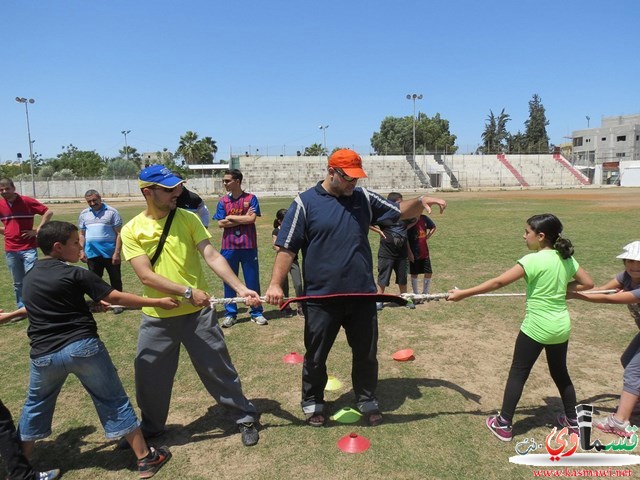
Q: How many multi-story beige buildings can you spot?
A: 1